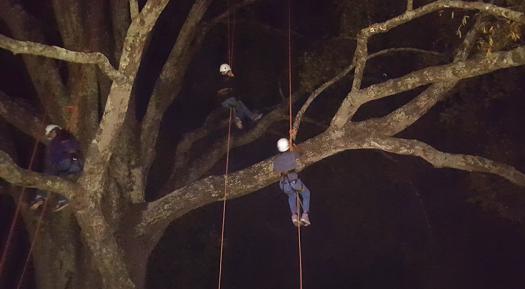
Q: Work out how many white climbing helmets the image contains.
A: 3